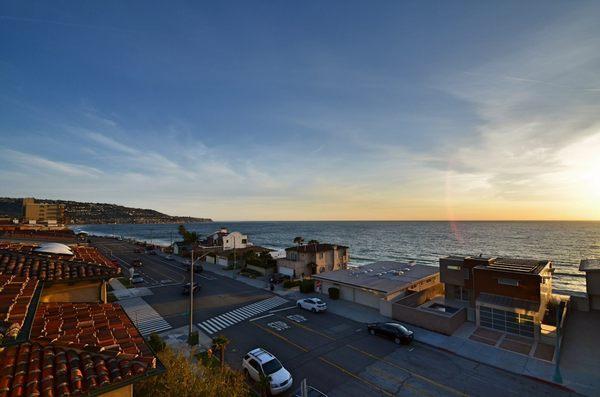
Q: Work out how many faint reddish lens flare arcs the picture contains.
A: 1